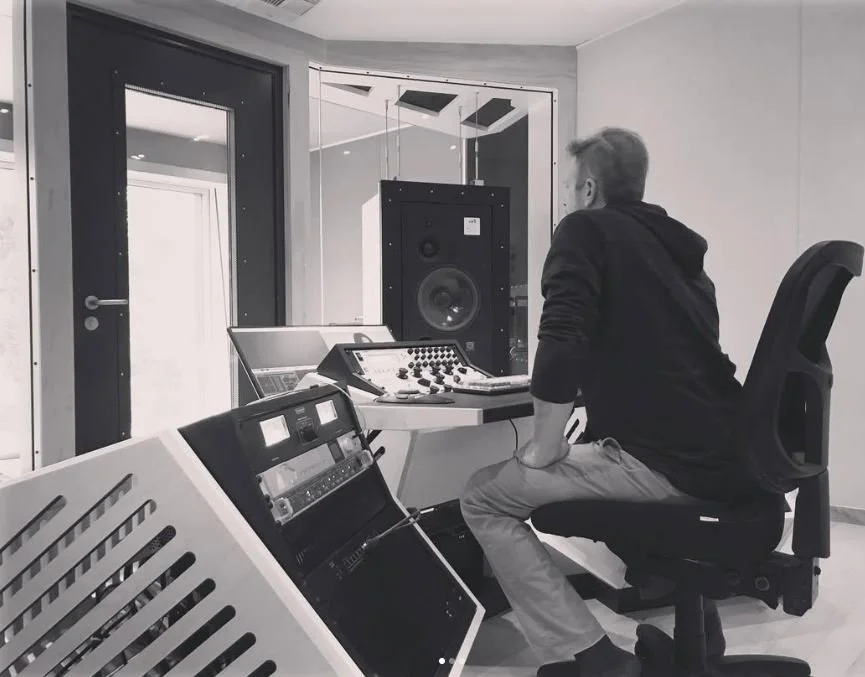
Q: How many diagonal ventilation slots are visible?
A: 9